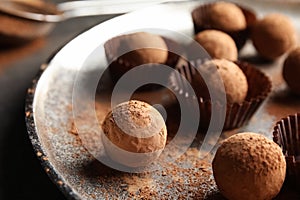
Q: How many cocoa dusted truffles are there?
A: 8